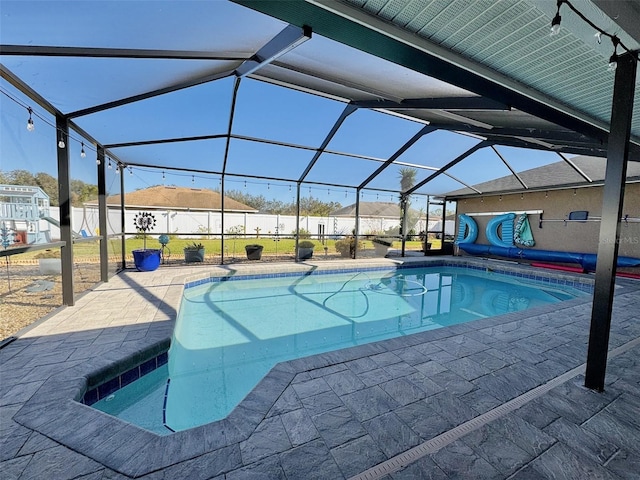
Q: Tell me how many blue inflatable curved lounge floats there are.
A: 2